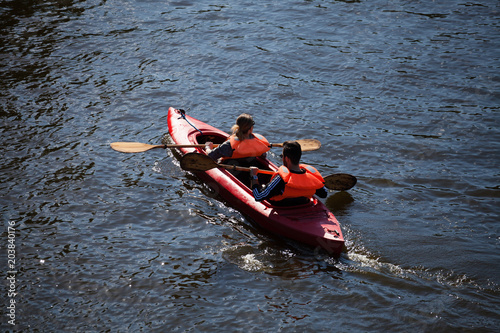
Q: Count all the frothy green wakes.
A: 0